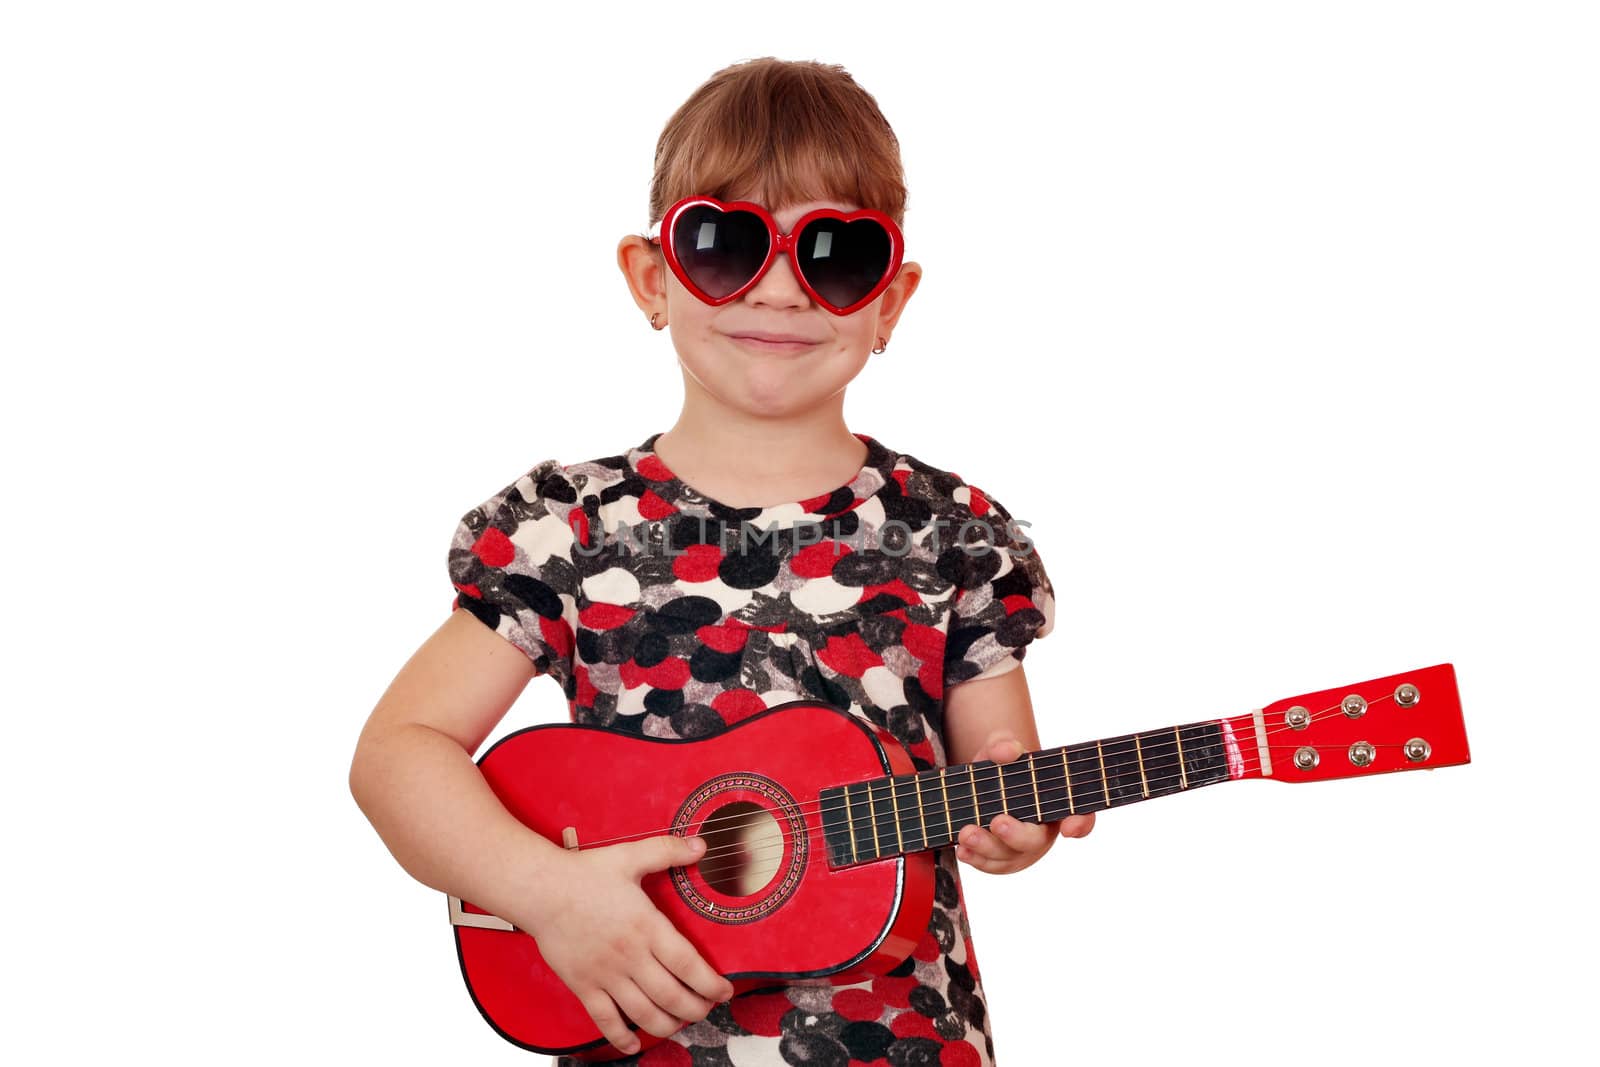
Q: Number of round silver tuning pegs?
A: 6